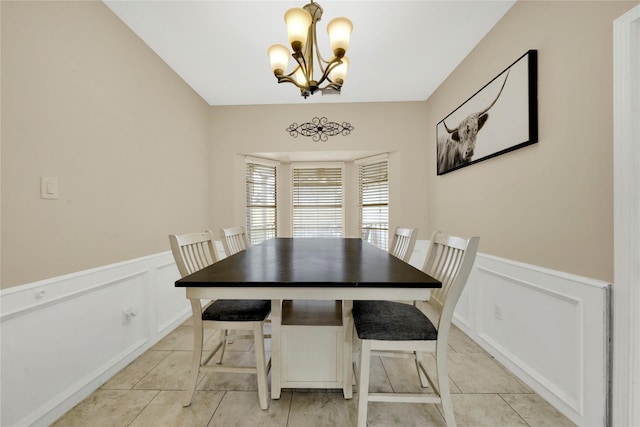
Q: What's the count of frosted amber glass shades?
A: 5